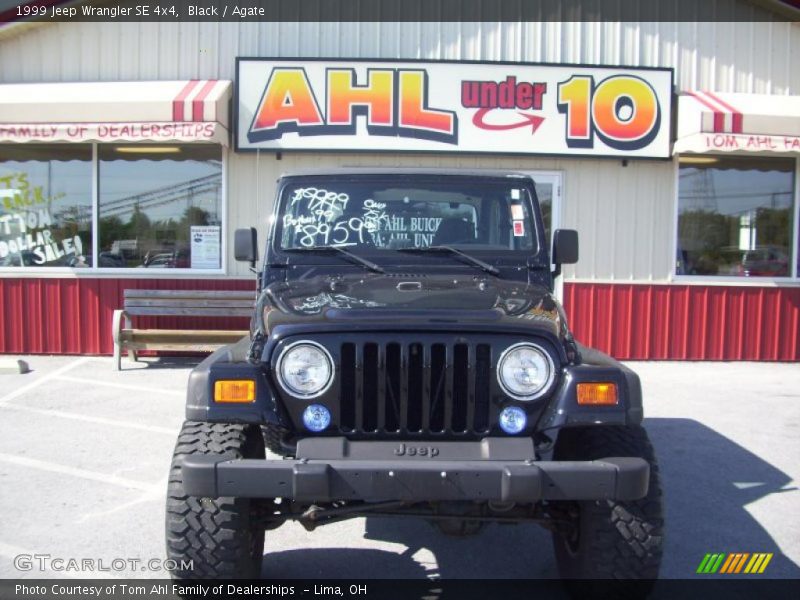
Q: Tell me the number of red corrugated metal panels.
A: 2